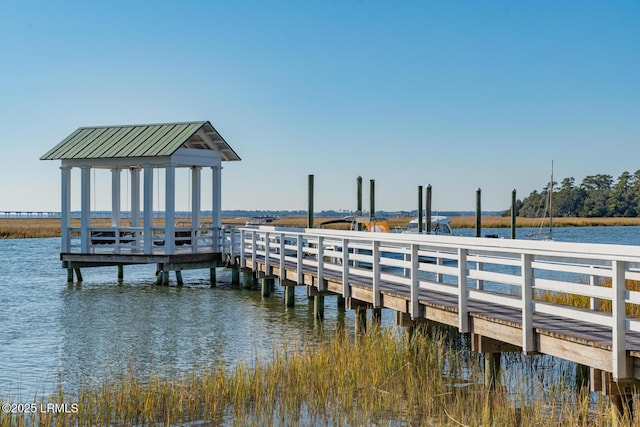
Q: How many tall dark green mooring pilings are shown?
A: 7